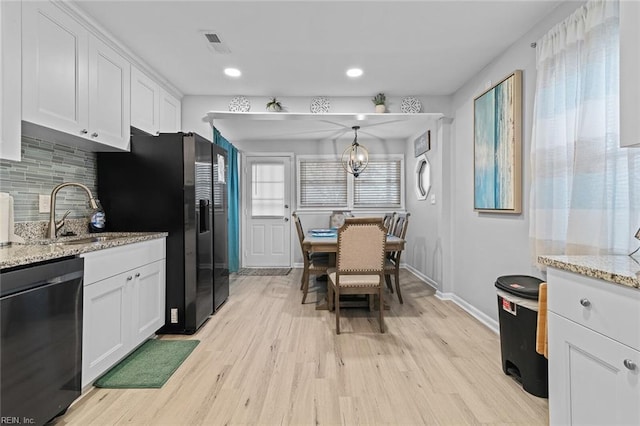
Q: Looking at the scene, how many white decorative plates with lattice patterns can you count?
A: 3